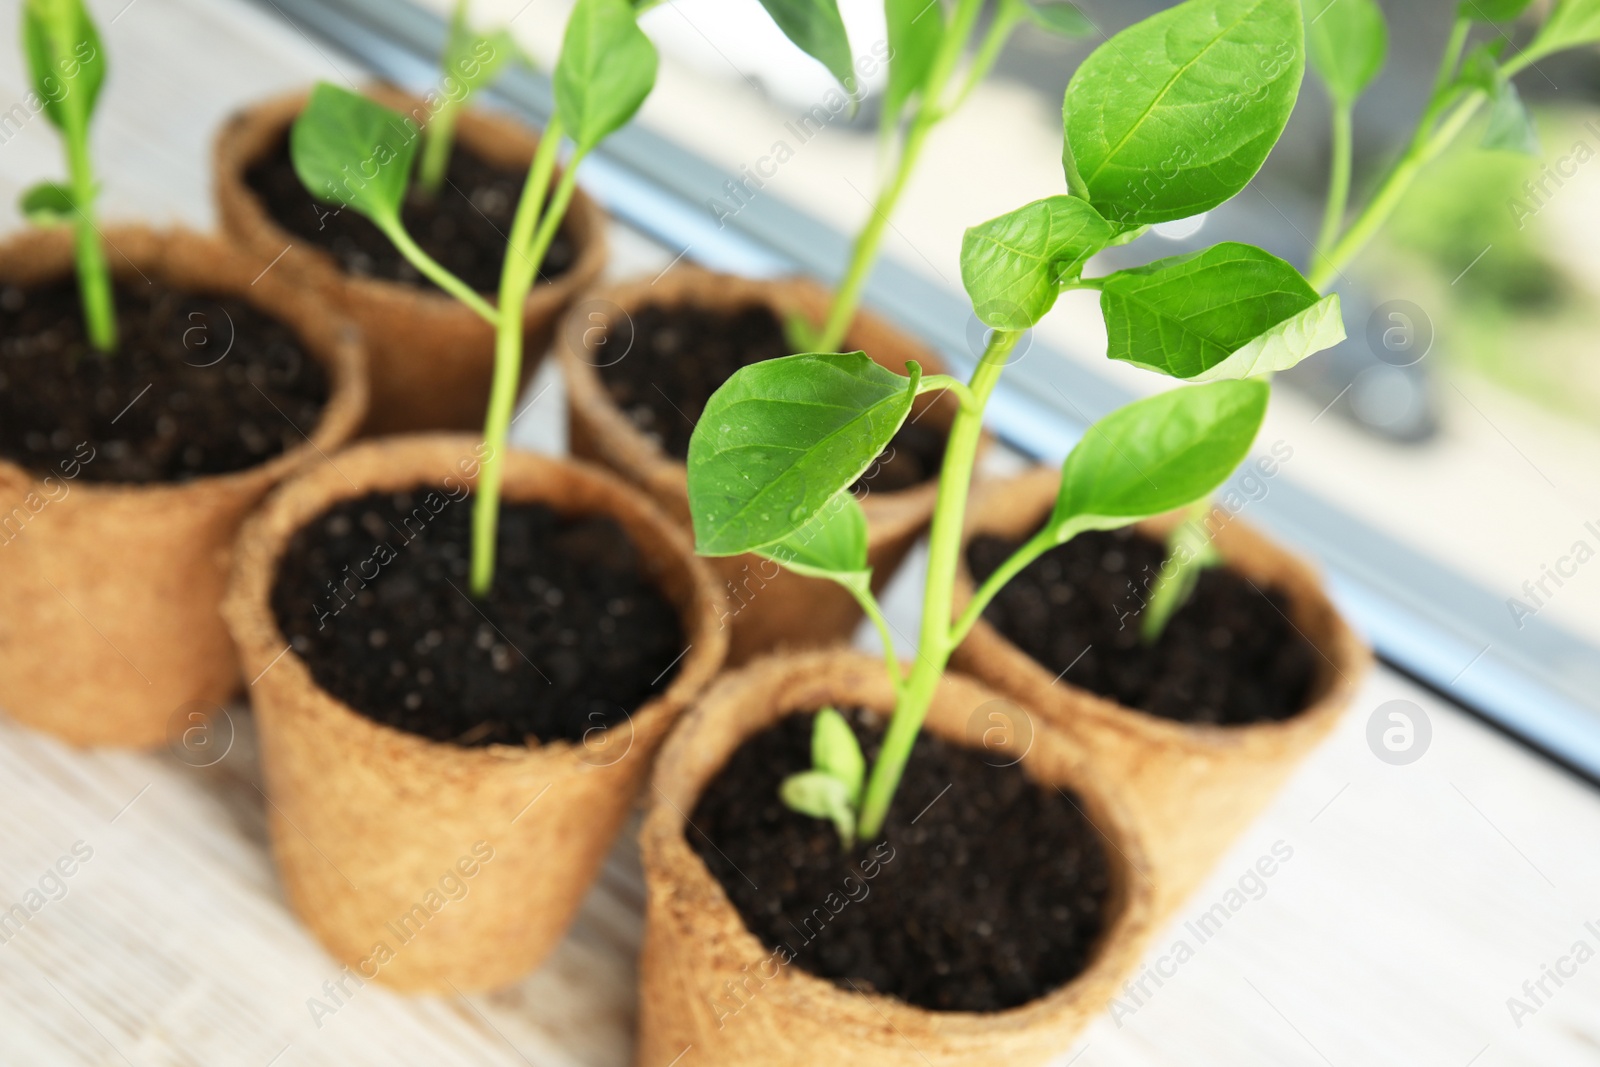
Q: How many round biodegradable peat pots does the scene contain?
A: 6